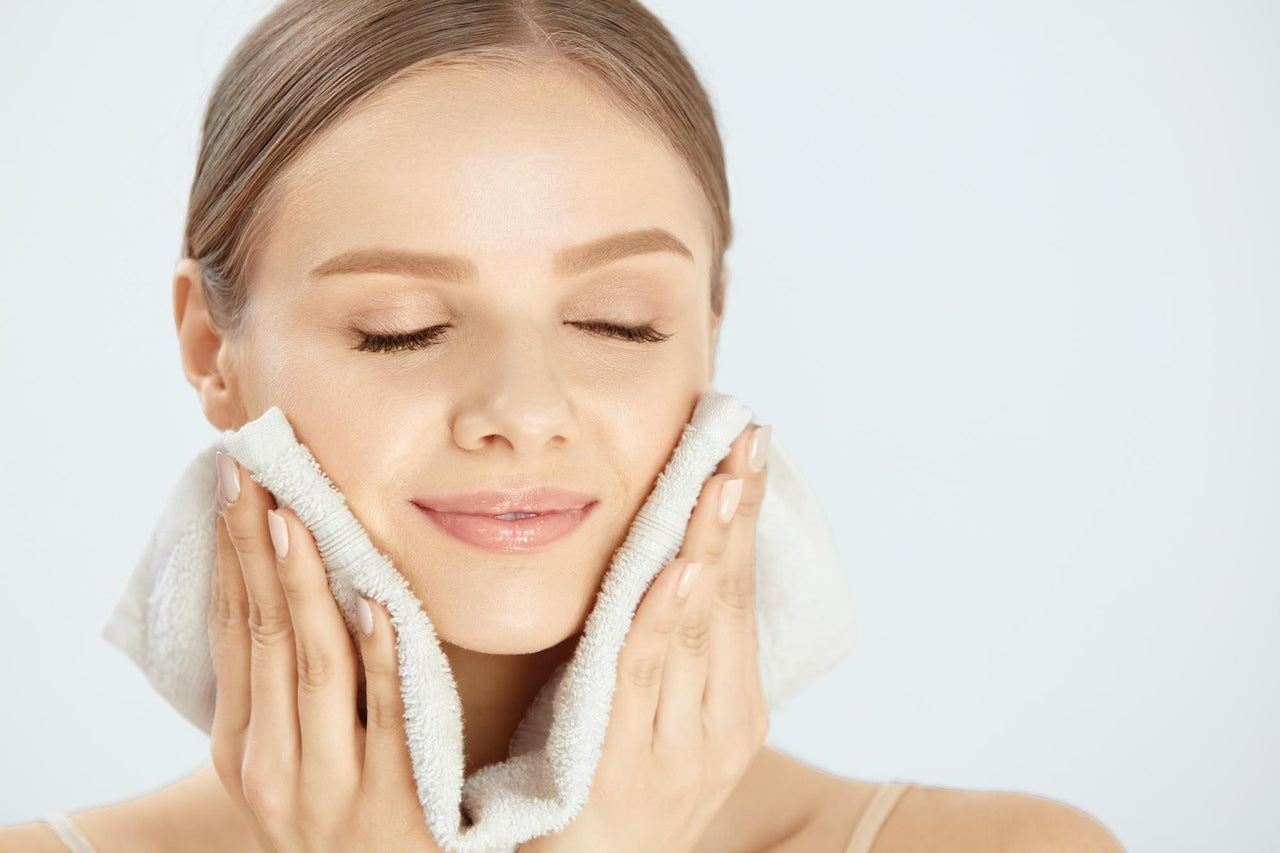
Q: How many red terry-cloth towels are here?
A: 0